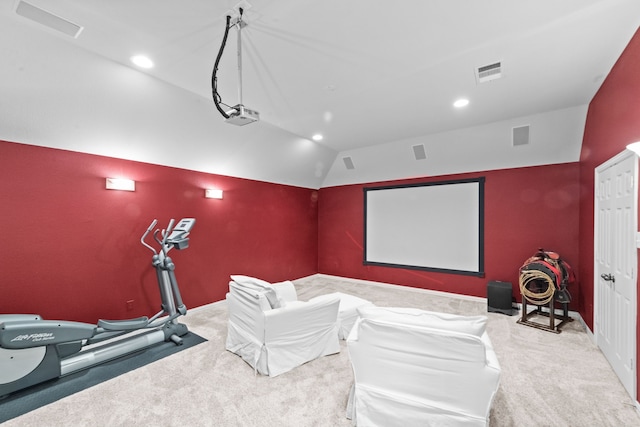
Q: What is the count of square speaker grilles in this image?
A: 3